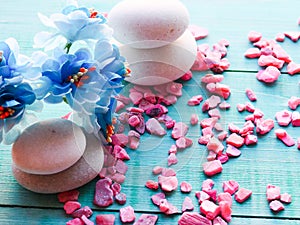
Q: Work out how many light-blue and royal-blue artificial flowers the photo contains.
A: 6